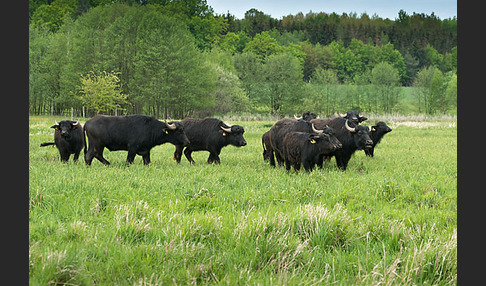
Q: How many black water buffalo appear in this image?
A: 9